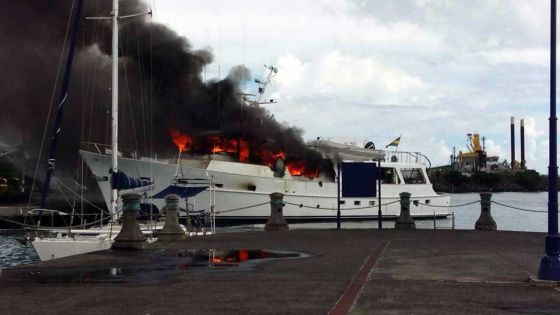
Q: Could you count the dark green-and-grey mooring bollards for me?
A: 5